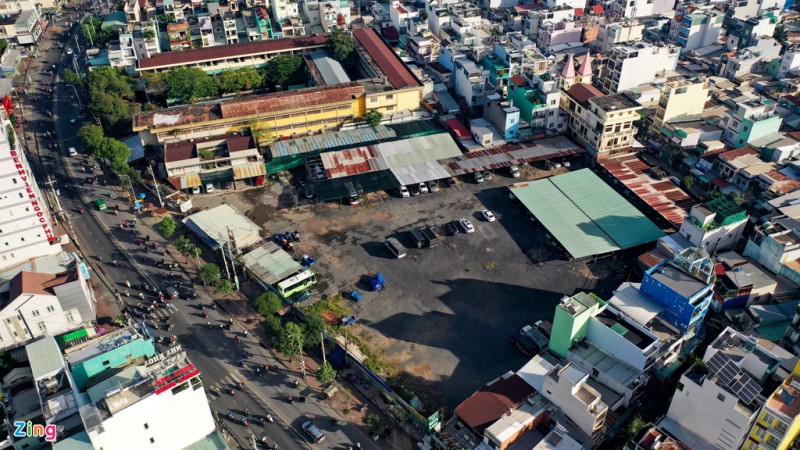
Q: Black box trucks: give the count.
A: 2